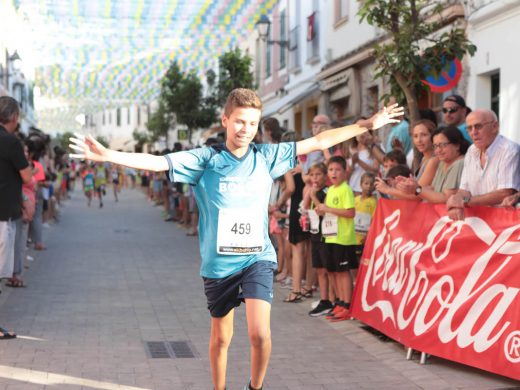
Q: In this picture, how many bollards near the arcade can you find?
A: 0